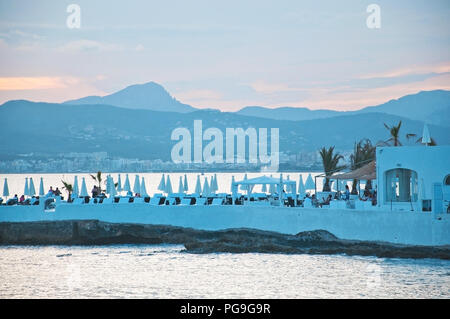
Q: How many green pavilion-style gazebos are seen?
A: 0